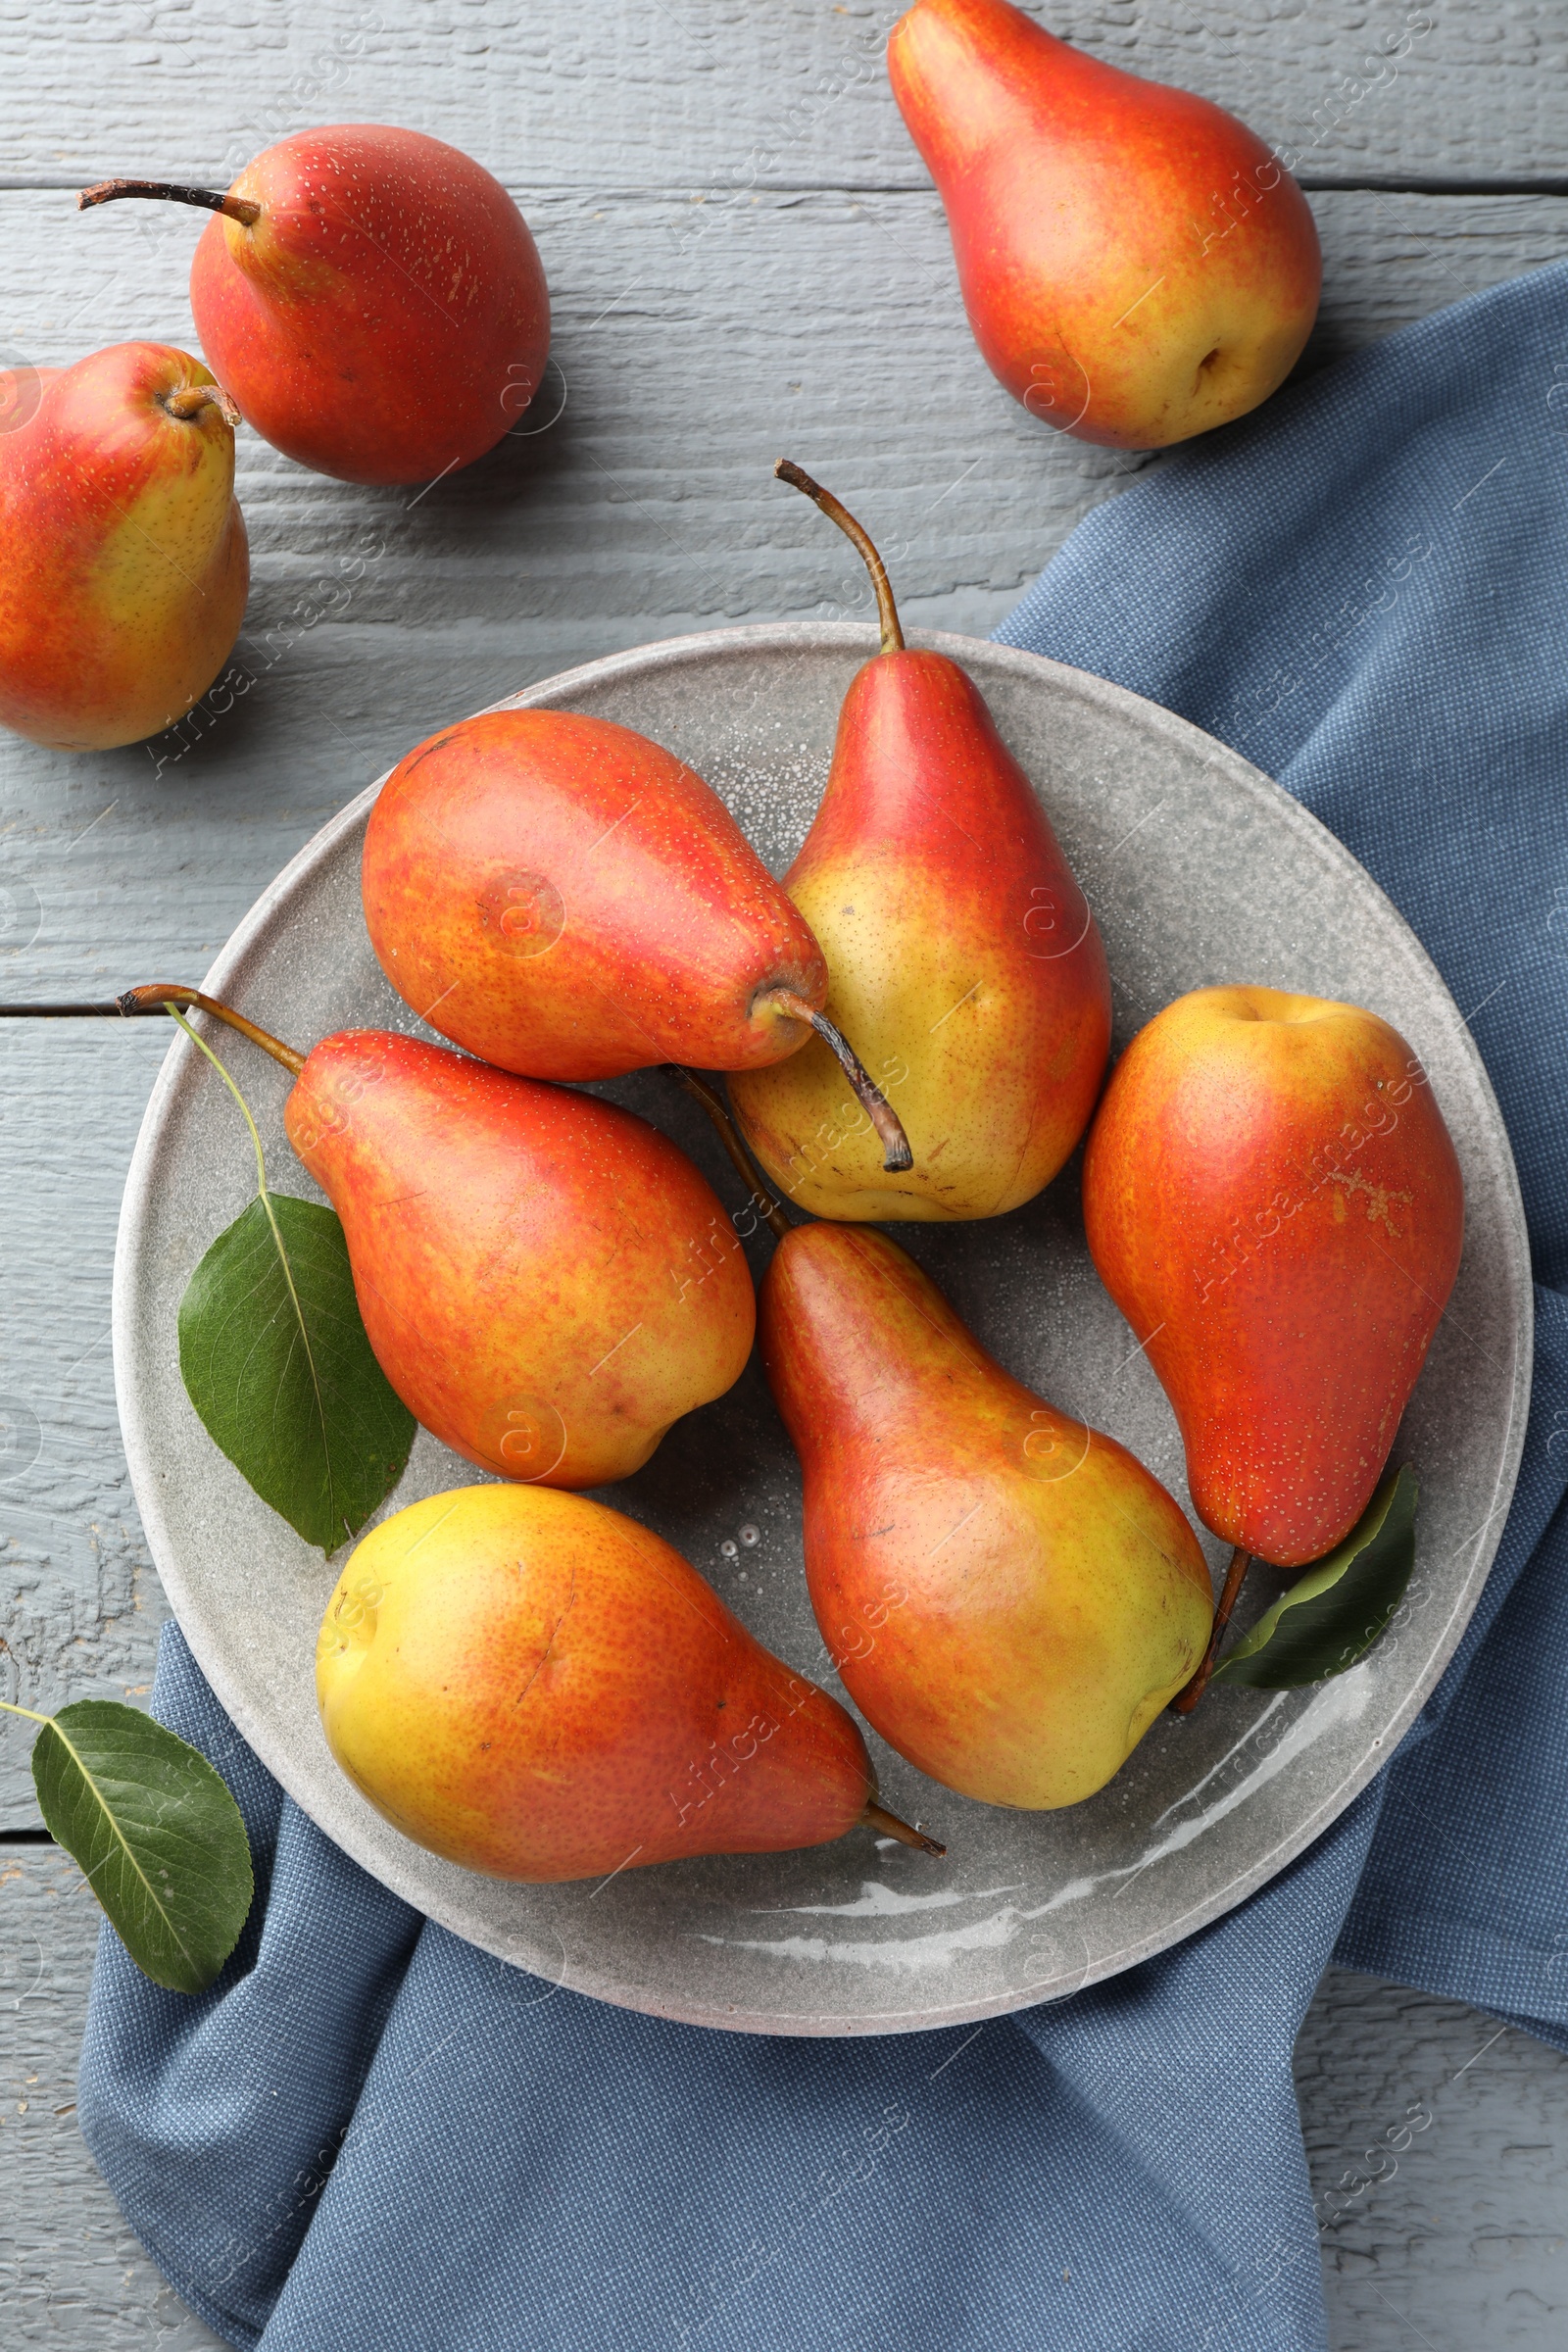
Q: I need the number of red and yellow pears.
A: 9